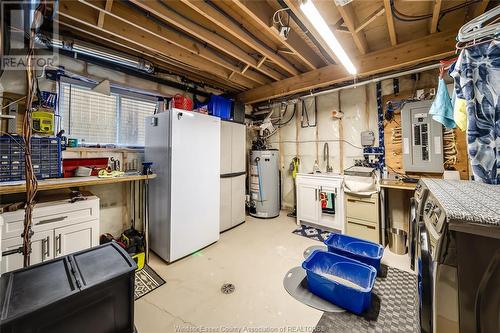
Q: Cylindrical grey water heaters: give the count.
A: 1